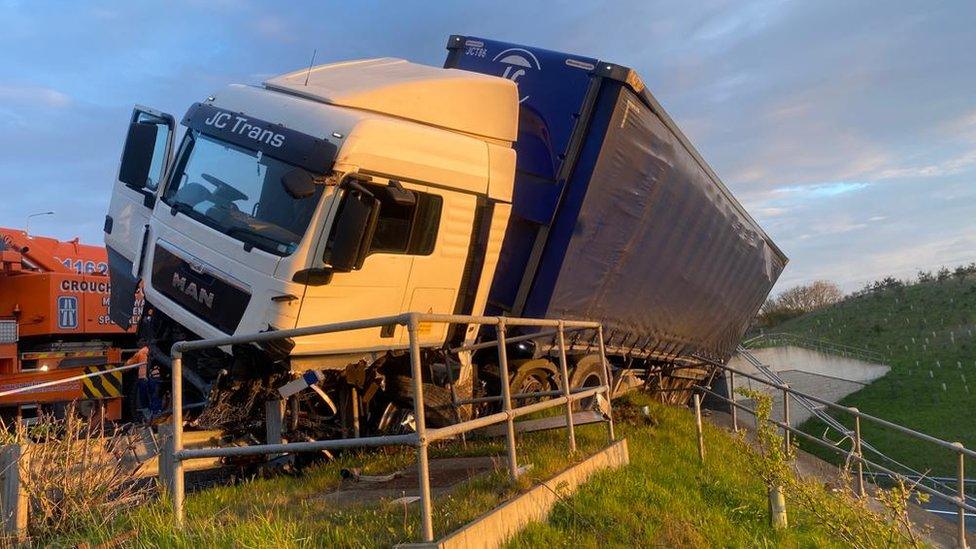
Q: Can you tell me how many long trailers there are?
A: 1